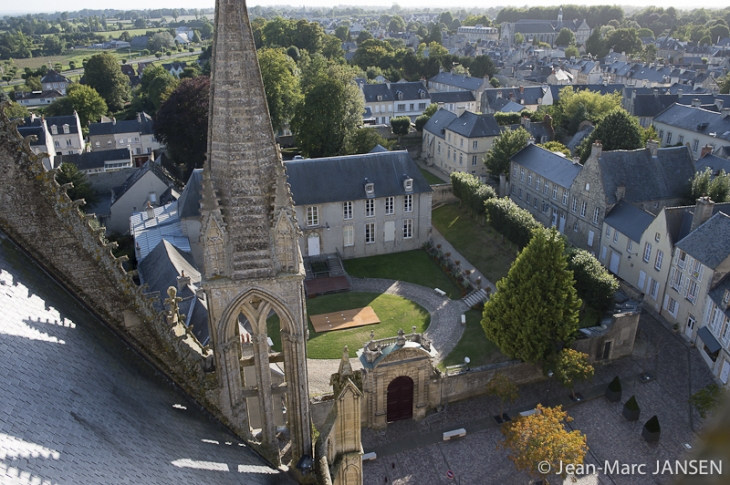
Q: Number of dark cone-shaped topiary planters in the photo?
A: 3